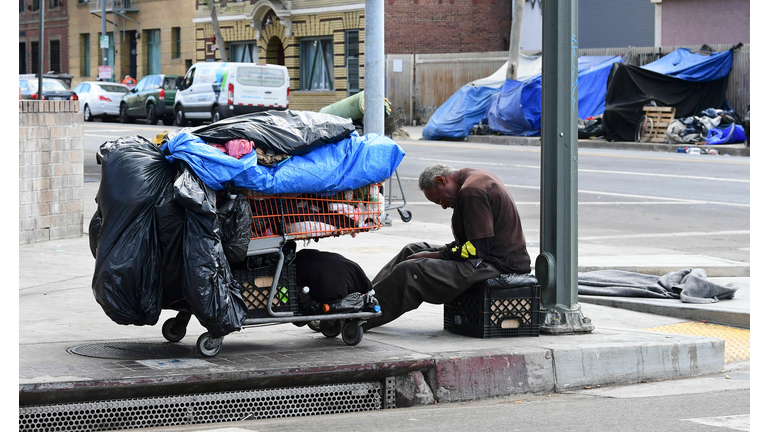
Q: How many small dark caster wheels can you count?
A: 5